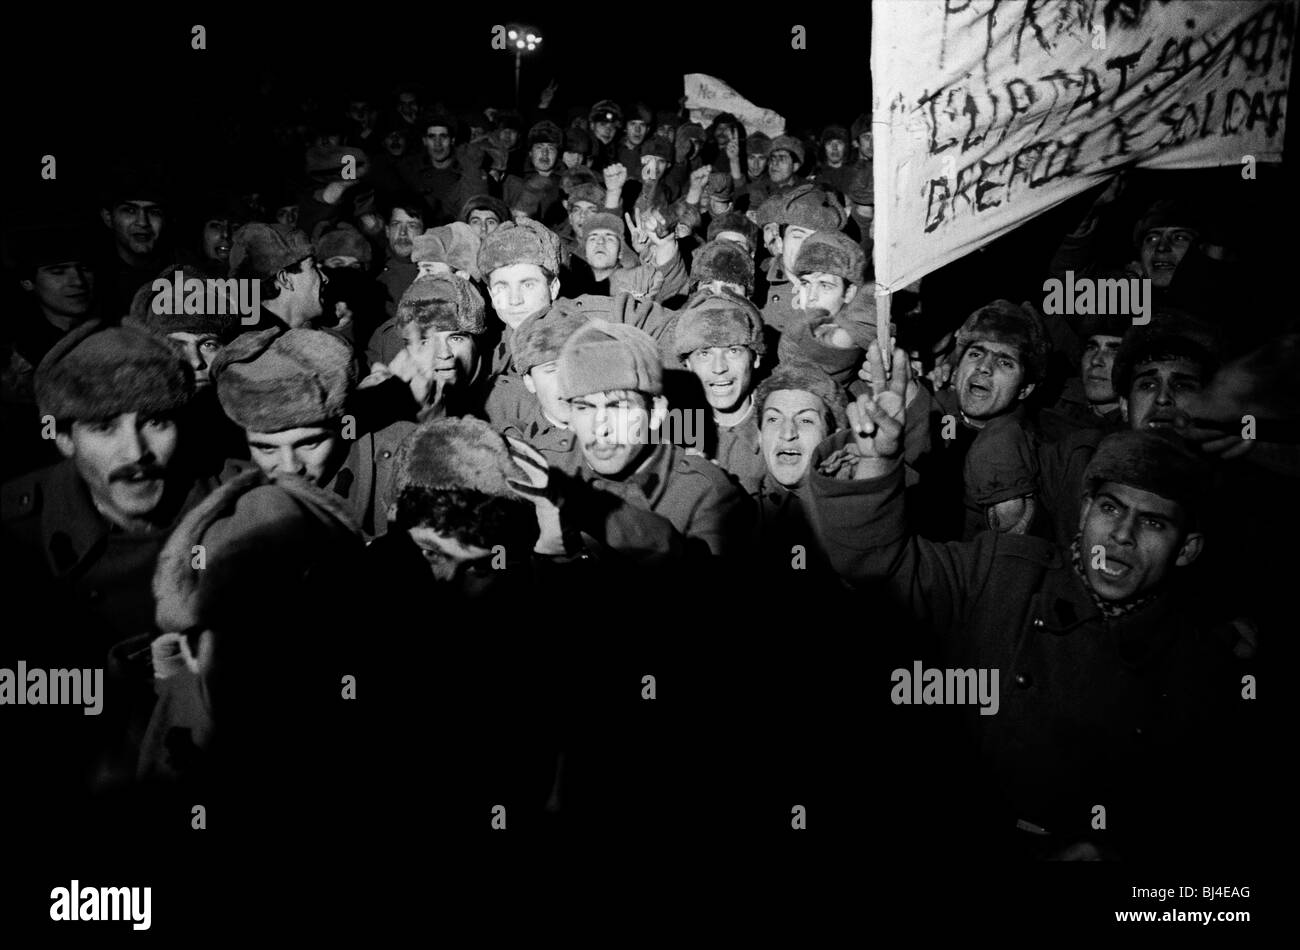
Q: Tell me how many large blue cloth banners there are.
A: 0